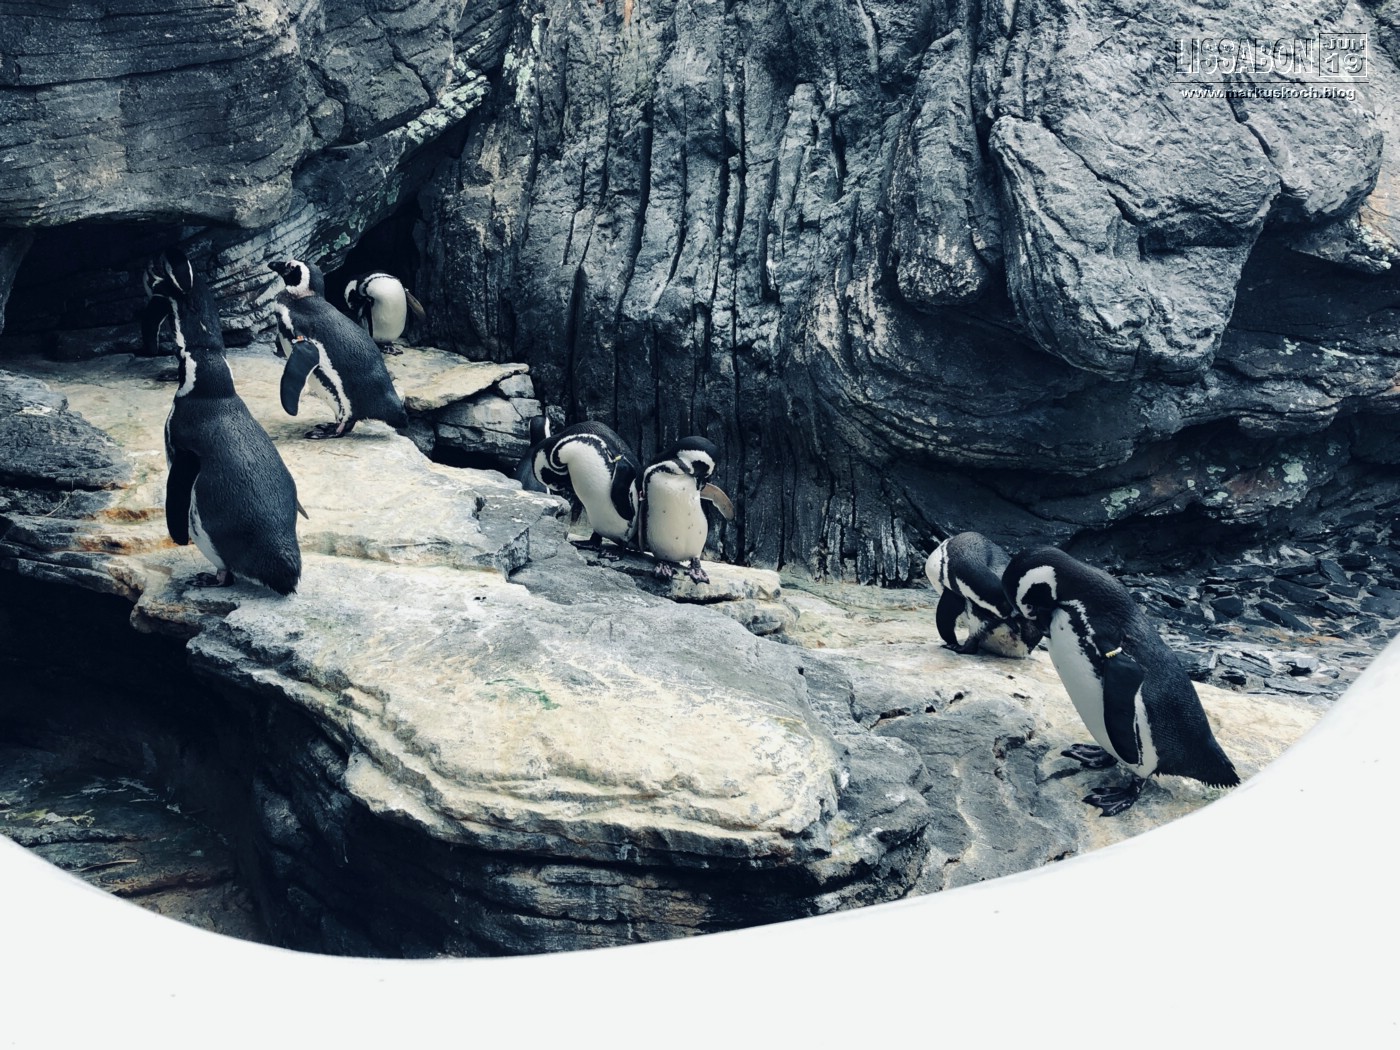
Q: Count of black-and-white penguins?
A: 9